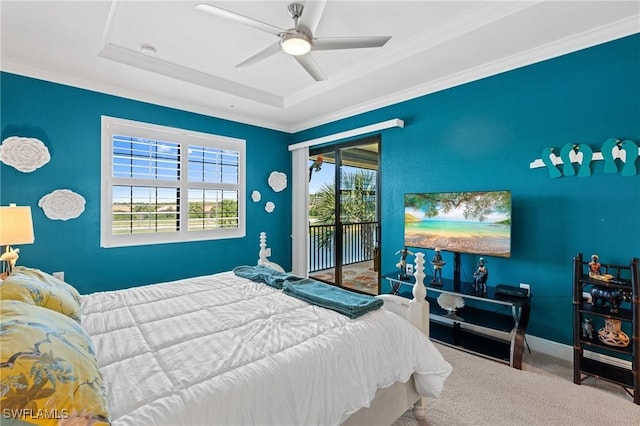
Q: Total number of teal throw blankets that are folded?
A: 2